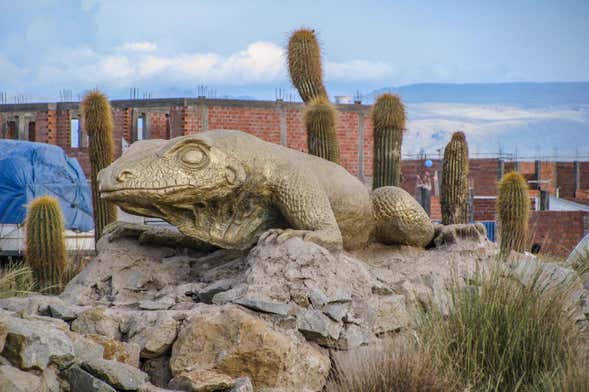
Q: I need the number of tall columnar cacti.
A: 7